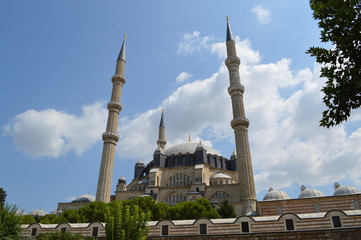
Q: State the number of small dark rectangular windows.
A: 8